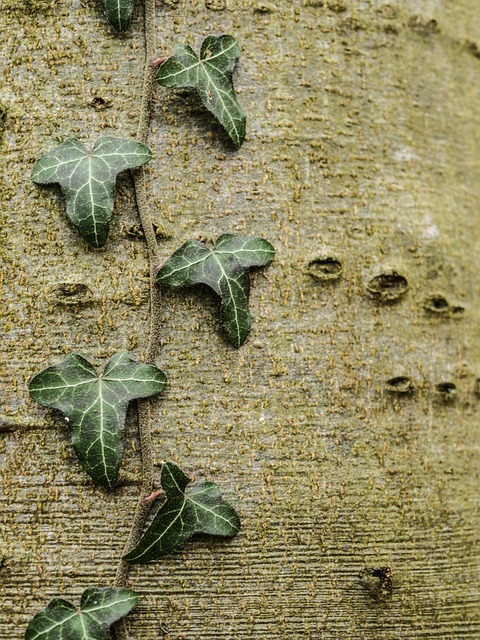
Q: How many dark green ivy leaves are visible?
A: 7